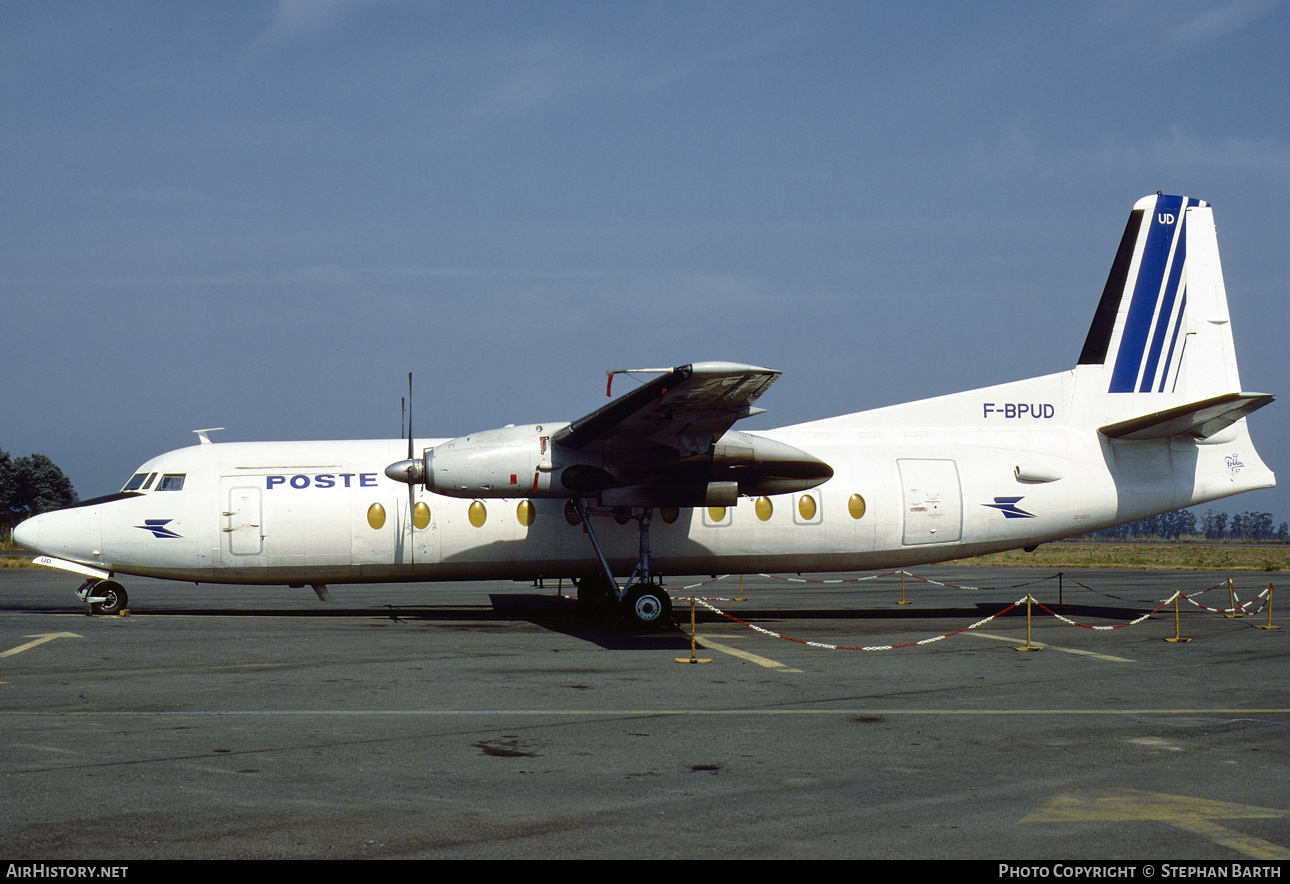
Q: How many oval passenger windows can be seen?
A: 11